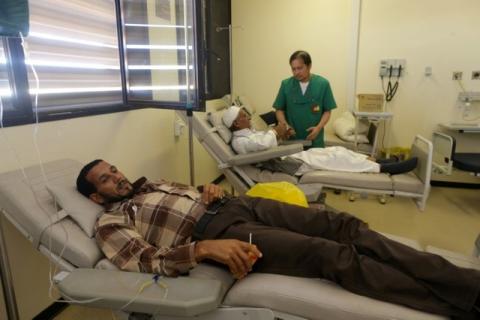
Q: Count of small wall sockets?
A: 2